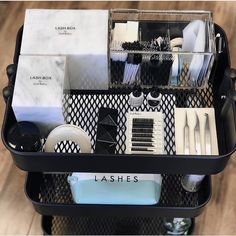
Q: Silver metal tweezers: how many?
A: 3